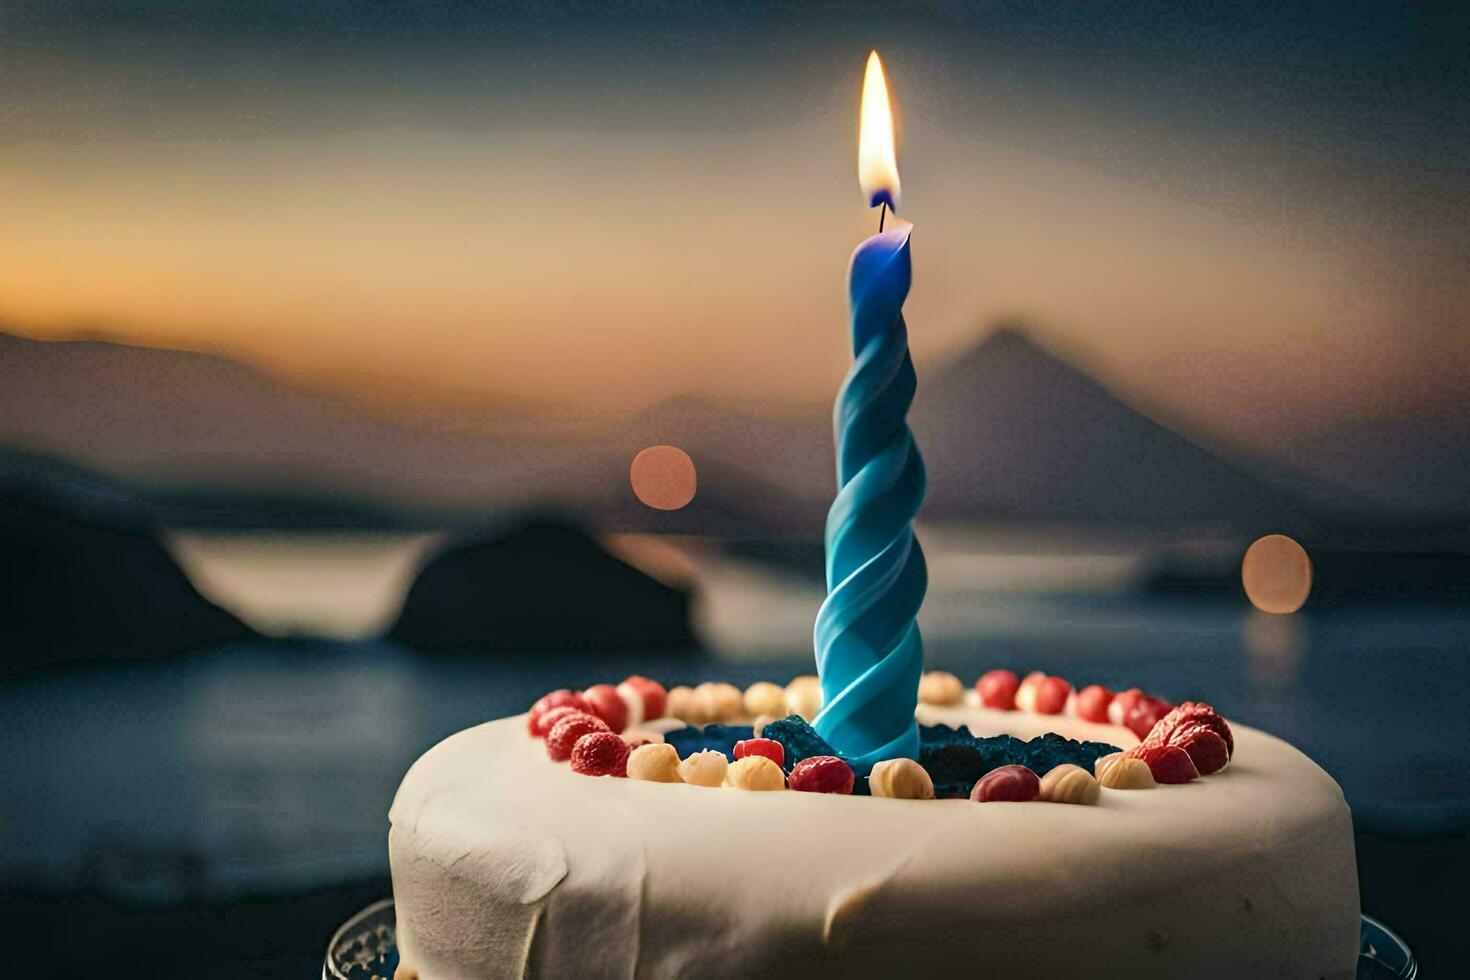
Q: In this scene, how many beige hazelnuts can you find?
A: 11